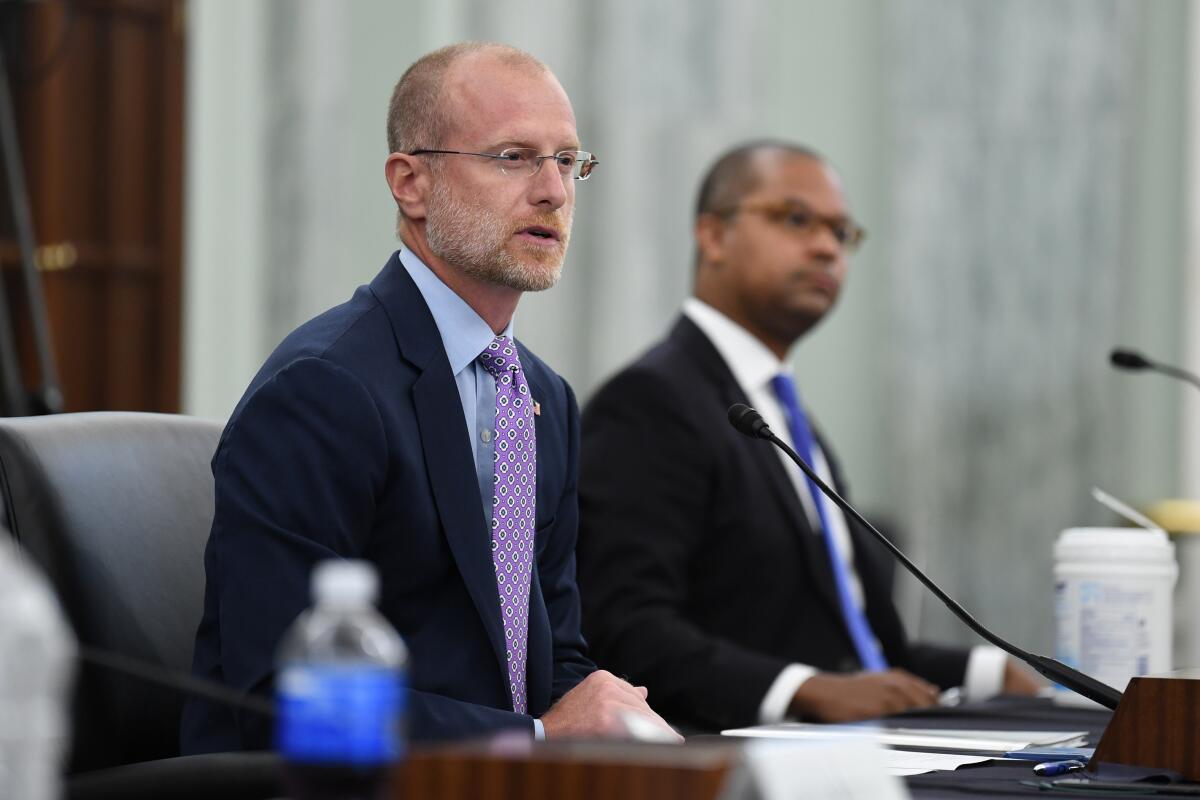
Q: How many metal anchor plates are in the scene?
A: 0